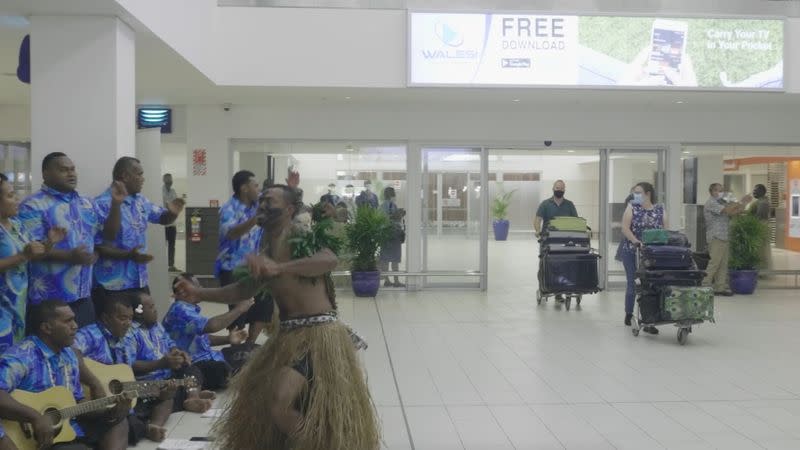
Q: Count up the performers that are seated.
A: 4